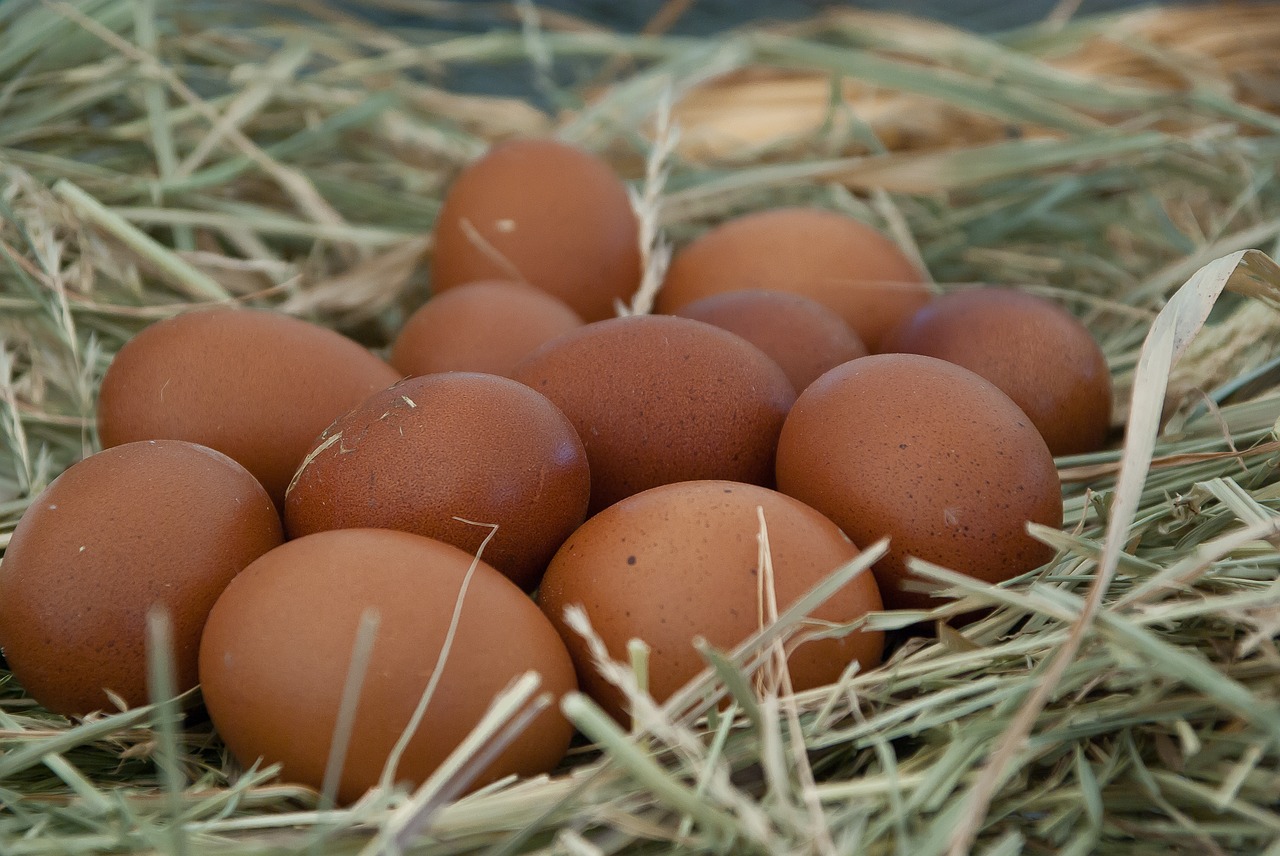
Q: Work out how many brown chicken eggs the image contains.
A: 12